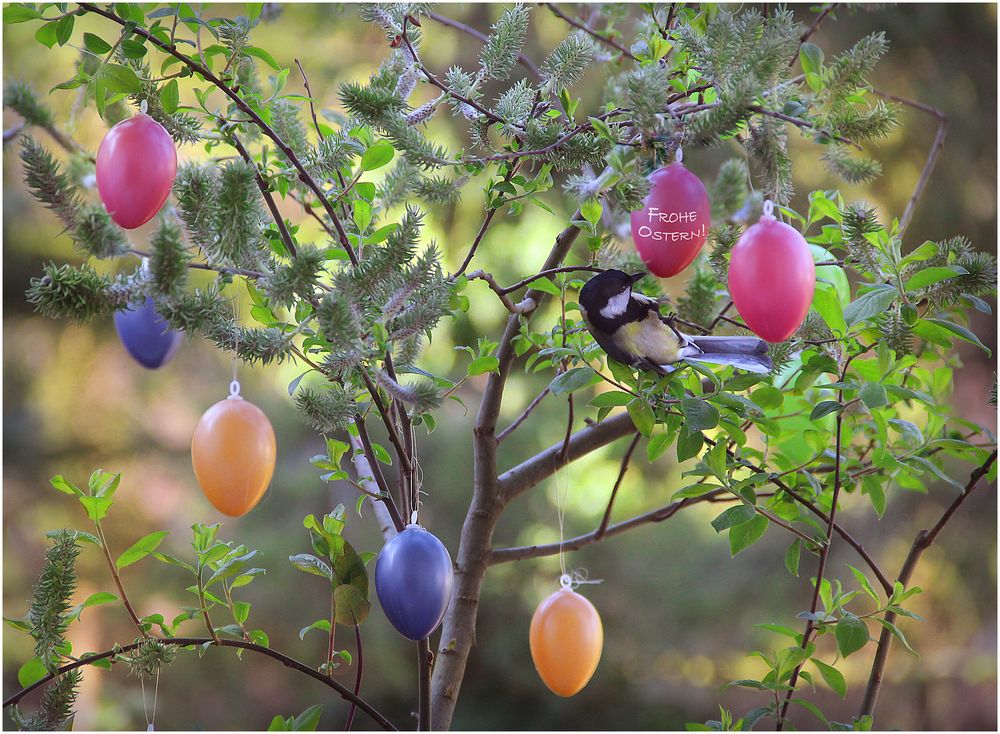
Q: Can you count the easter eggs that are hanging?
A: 7